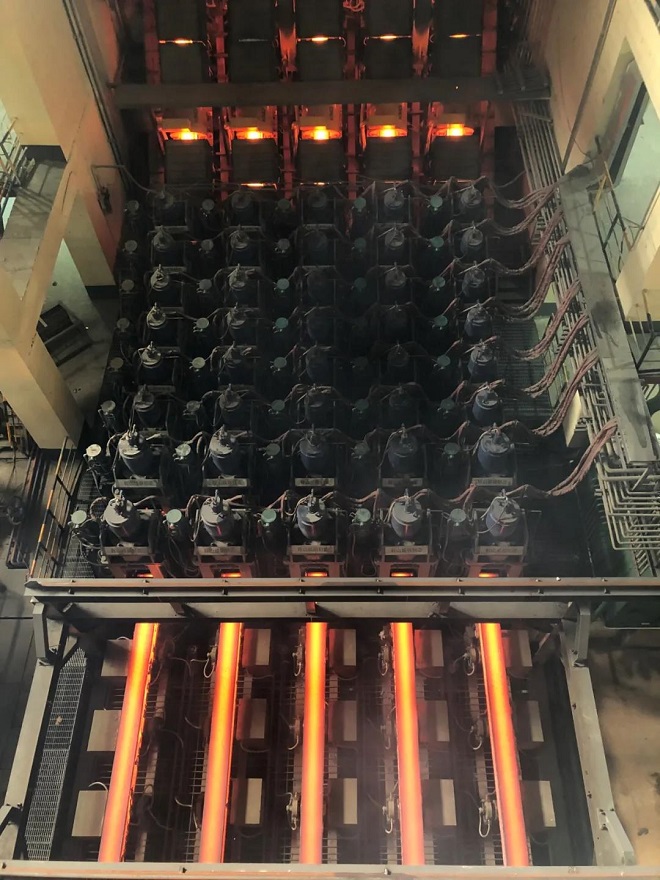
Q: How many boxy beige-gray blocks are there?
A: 15